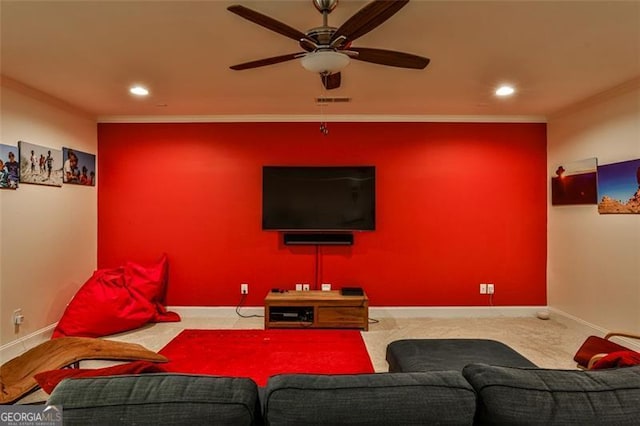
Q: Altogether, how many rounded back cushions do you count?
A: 3